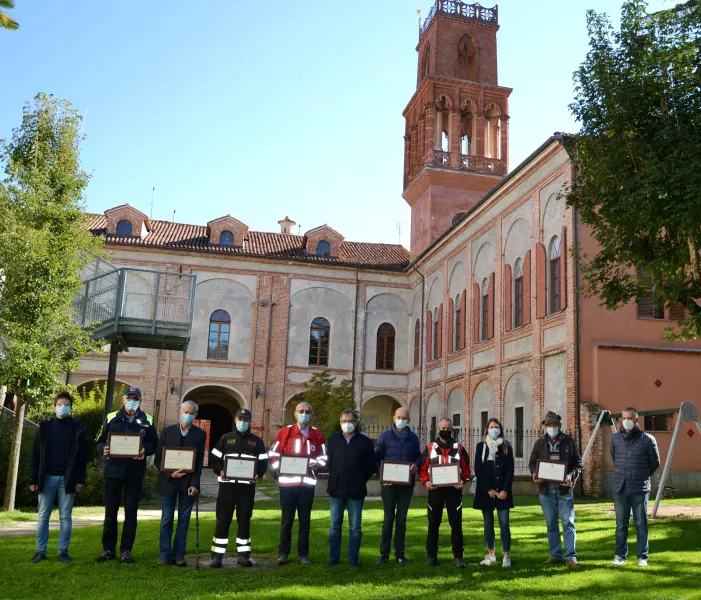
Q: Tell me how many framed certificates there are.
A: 7